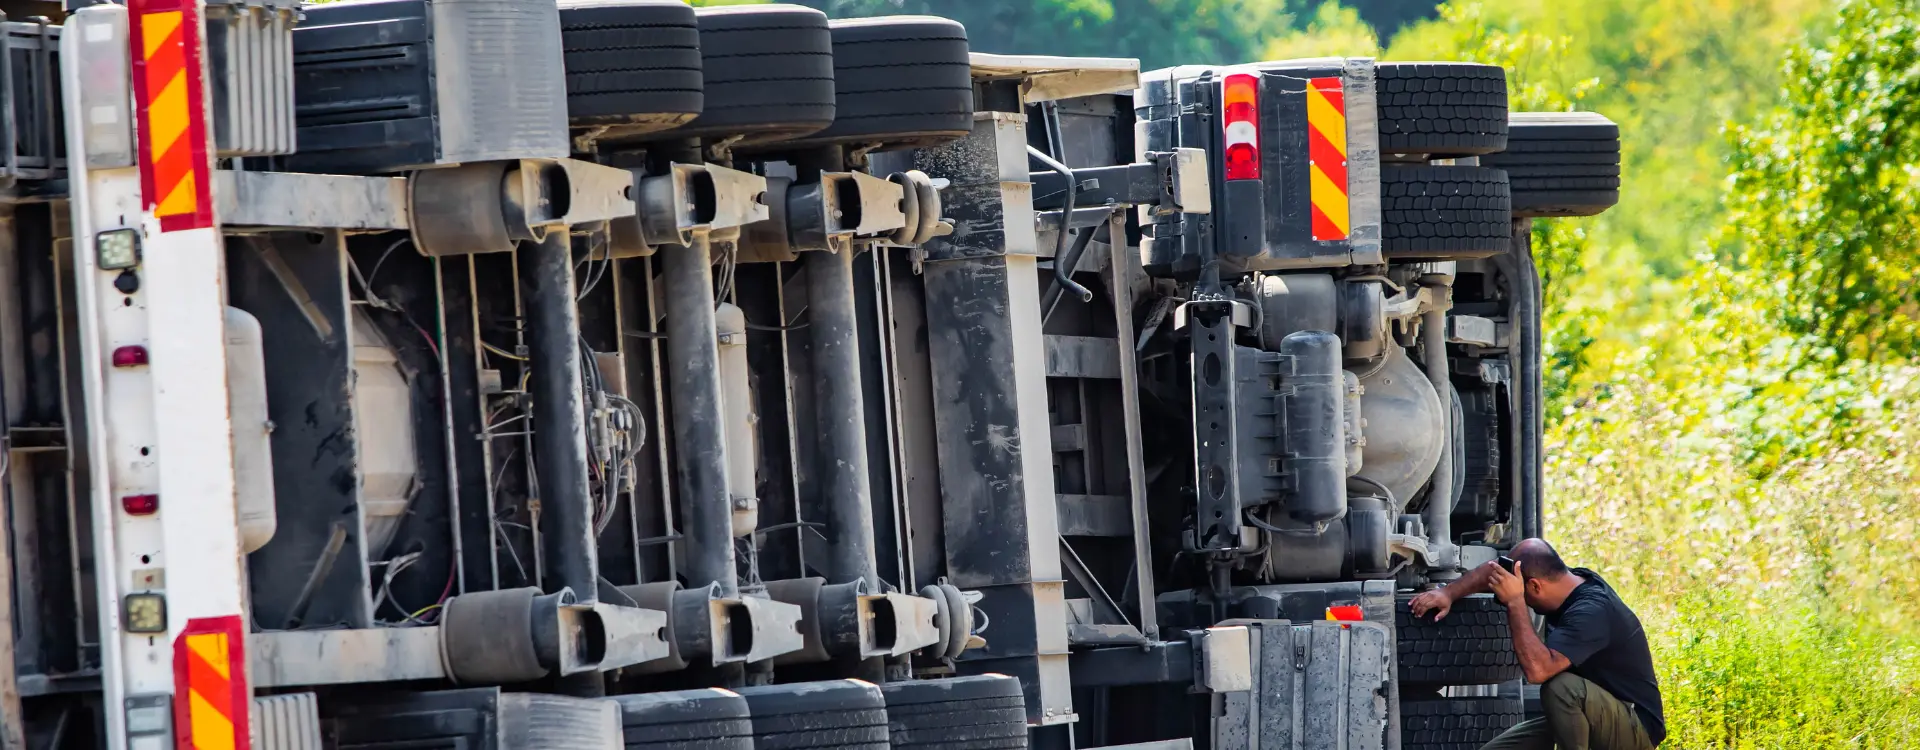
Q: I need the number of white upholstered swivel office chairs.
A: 0